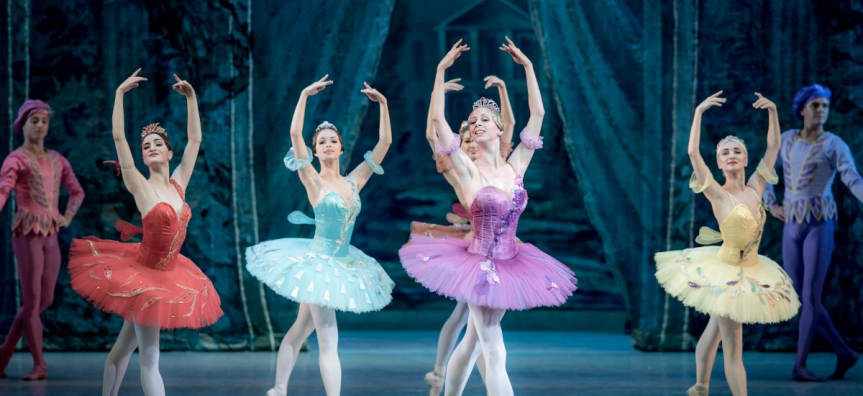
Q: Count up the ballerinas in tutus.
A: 5